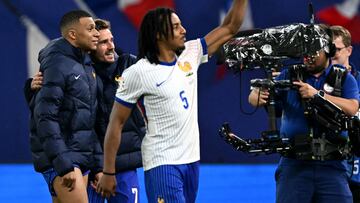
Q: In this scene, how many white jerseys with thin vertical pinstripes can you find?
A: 1